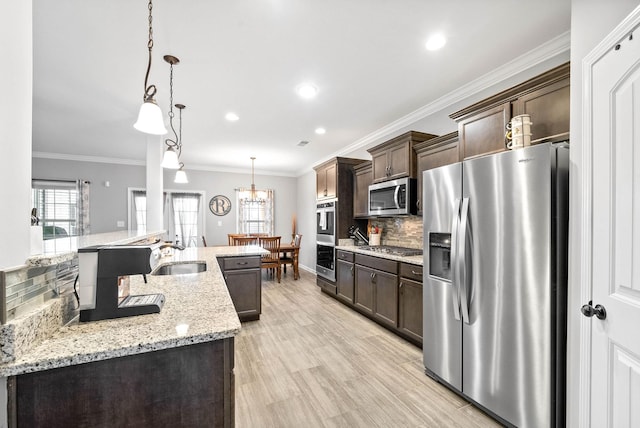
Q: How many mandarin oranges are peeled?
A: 0